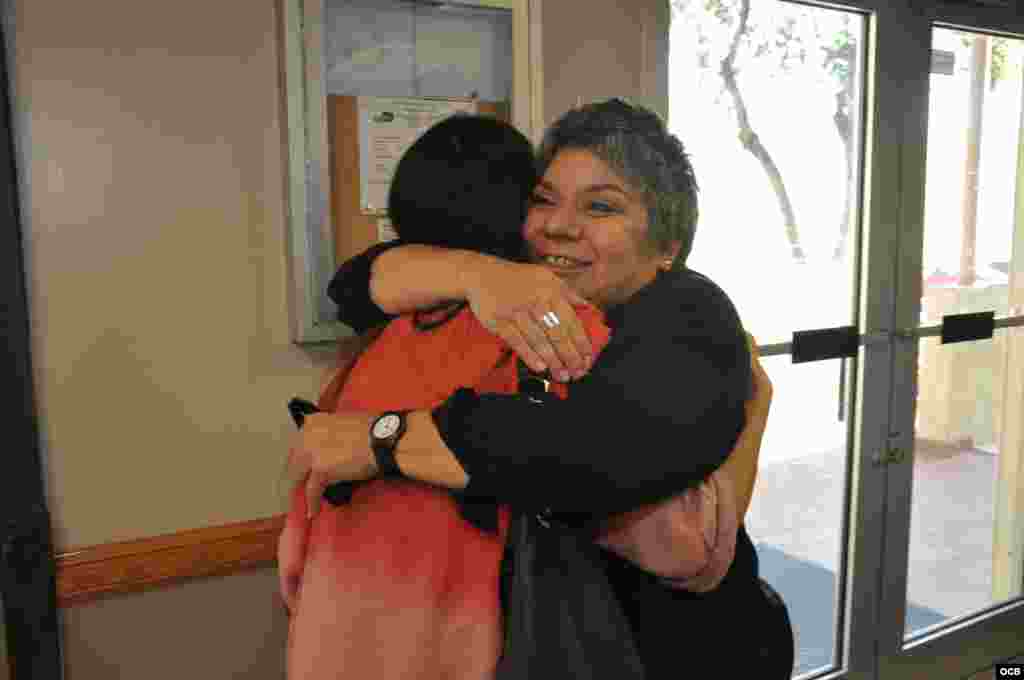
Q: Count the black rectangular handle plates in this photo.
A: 2